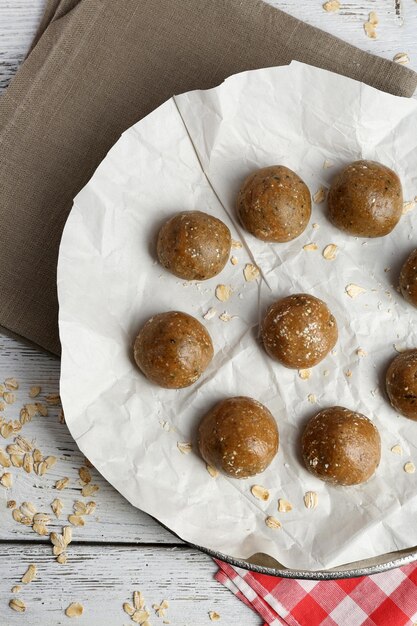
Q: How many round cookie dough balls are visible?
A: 9